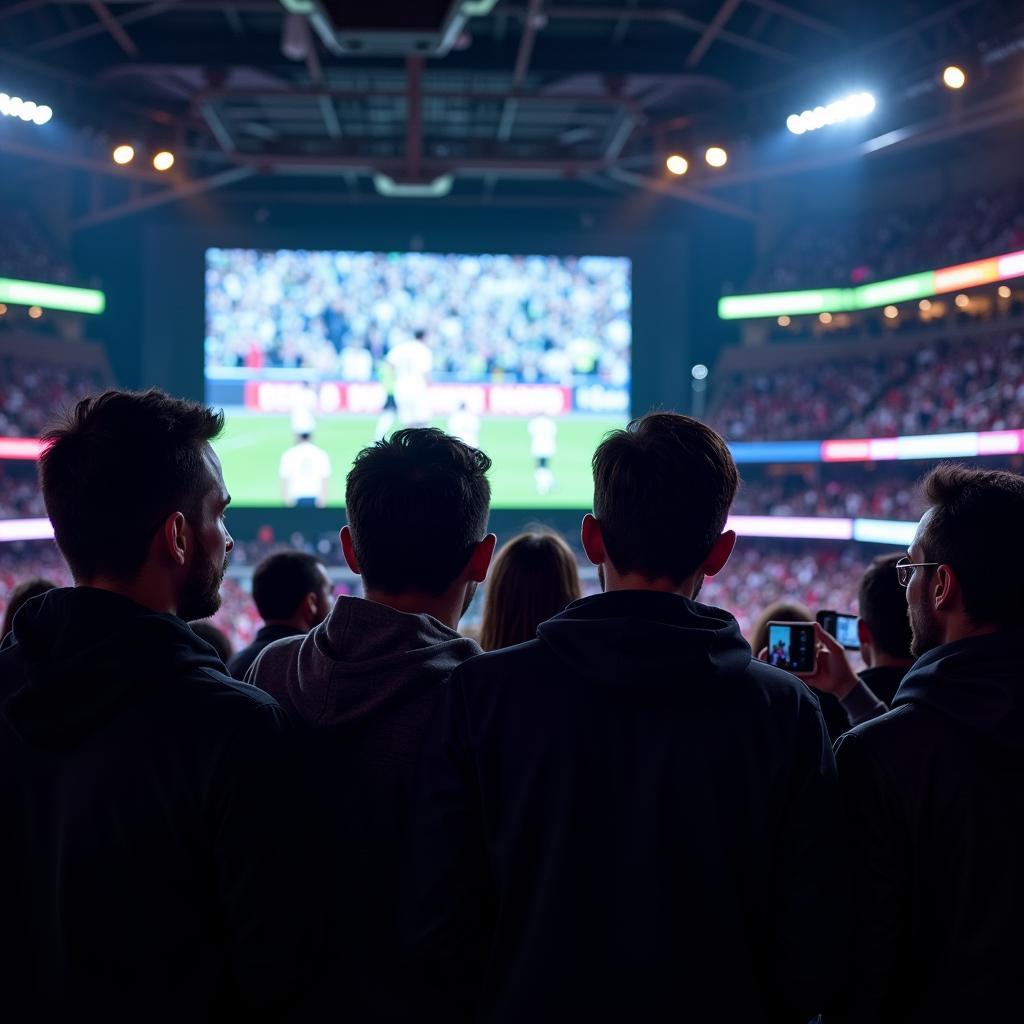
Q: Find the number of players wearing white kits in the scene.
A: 5